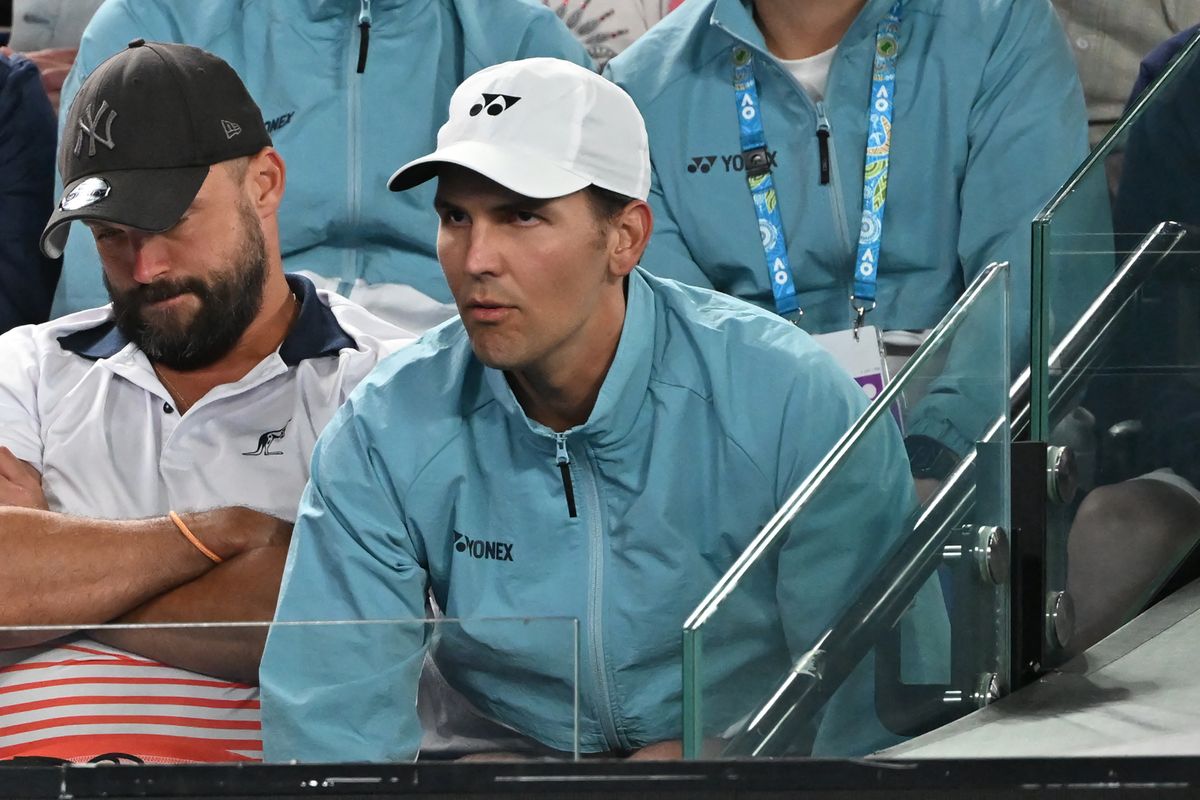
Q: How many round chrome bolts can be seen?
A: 4